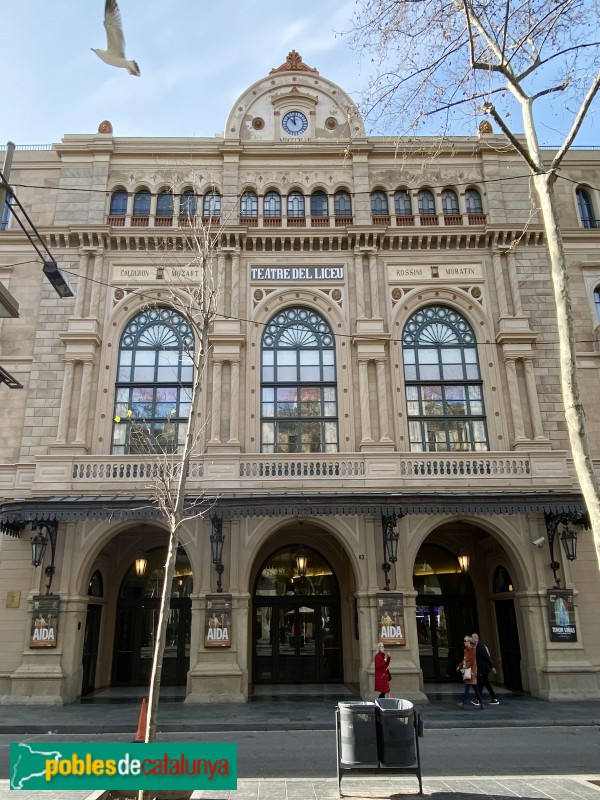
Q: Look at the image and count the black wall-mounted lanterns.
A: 4